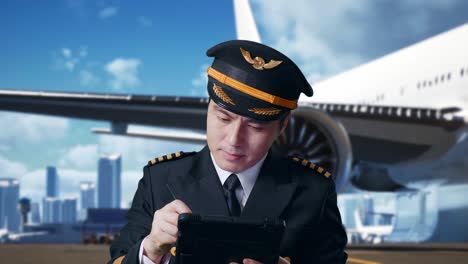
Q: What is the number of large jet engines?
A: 1